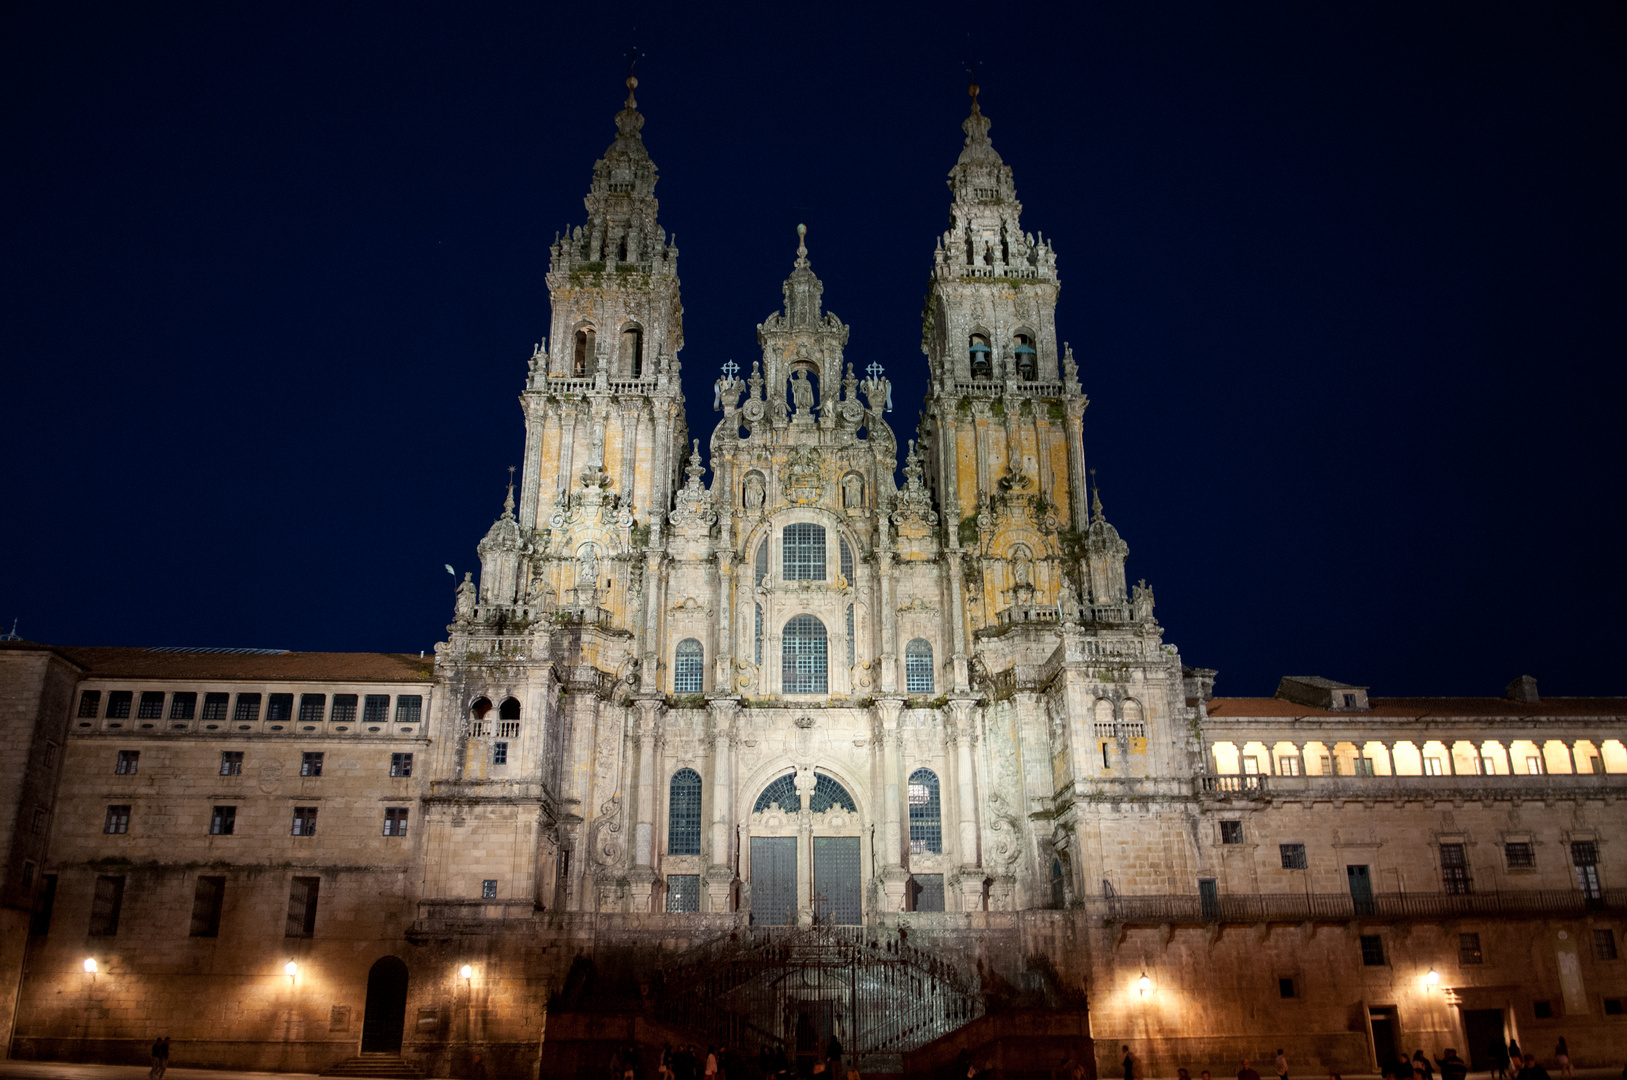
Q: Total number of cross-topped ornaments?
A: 2